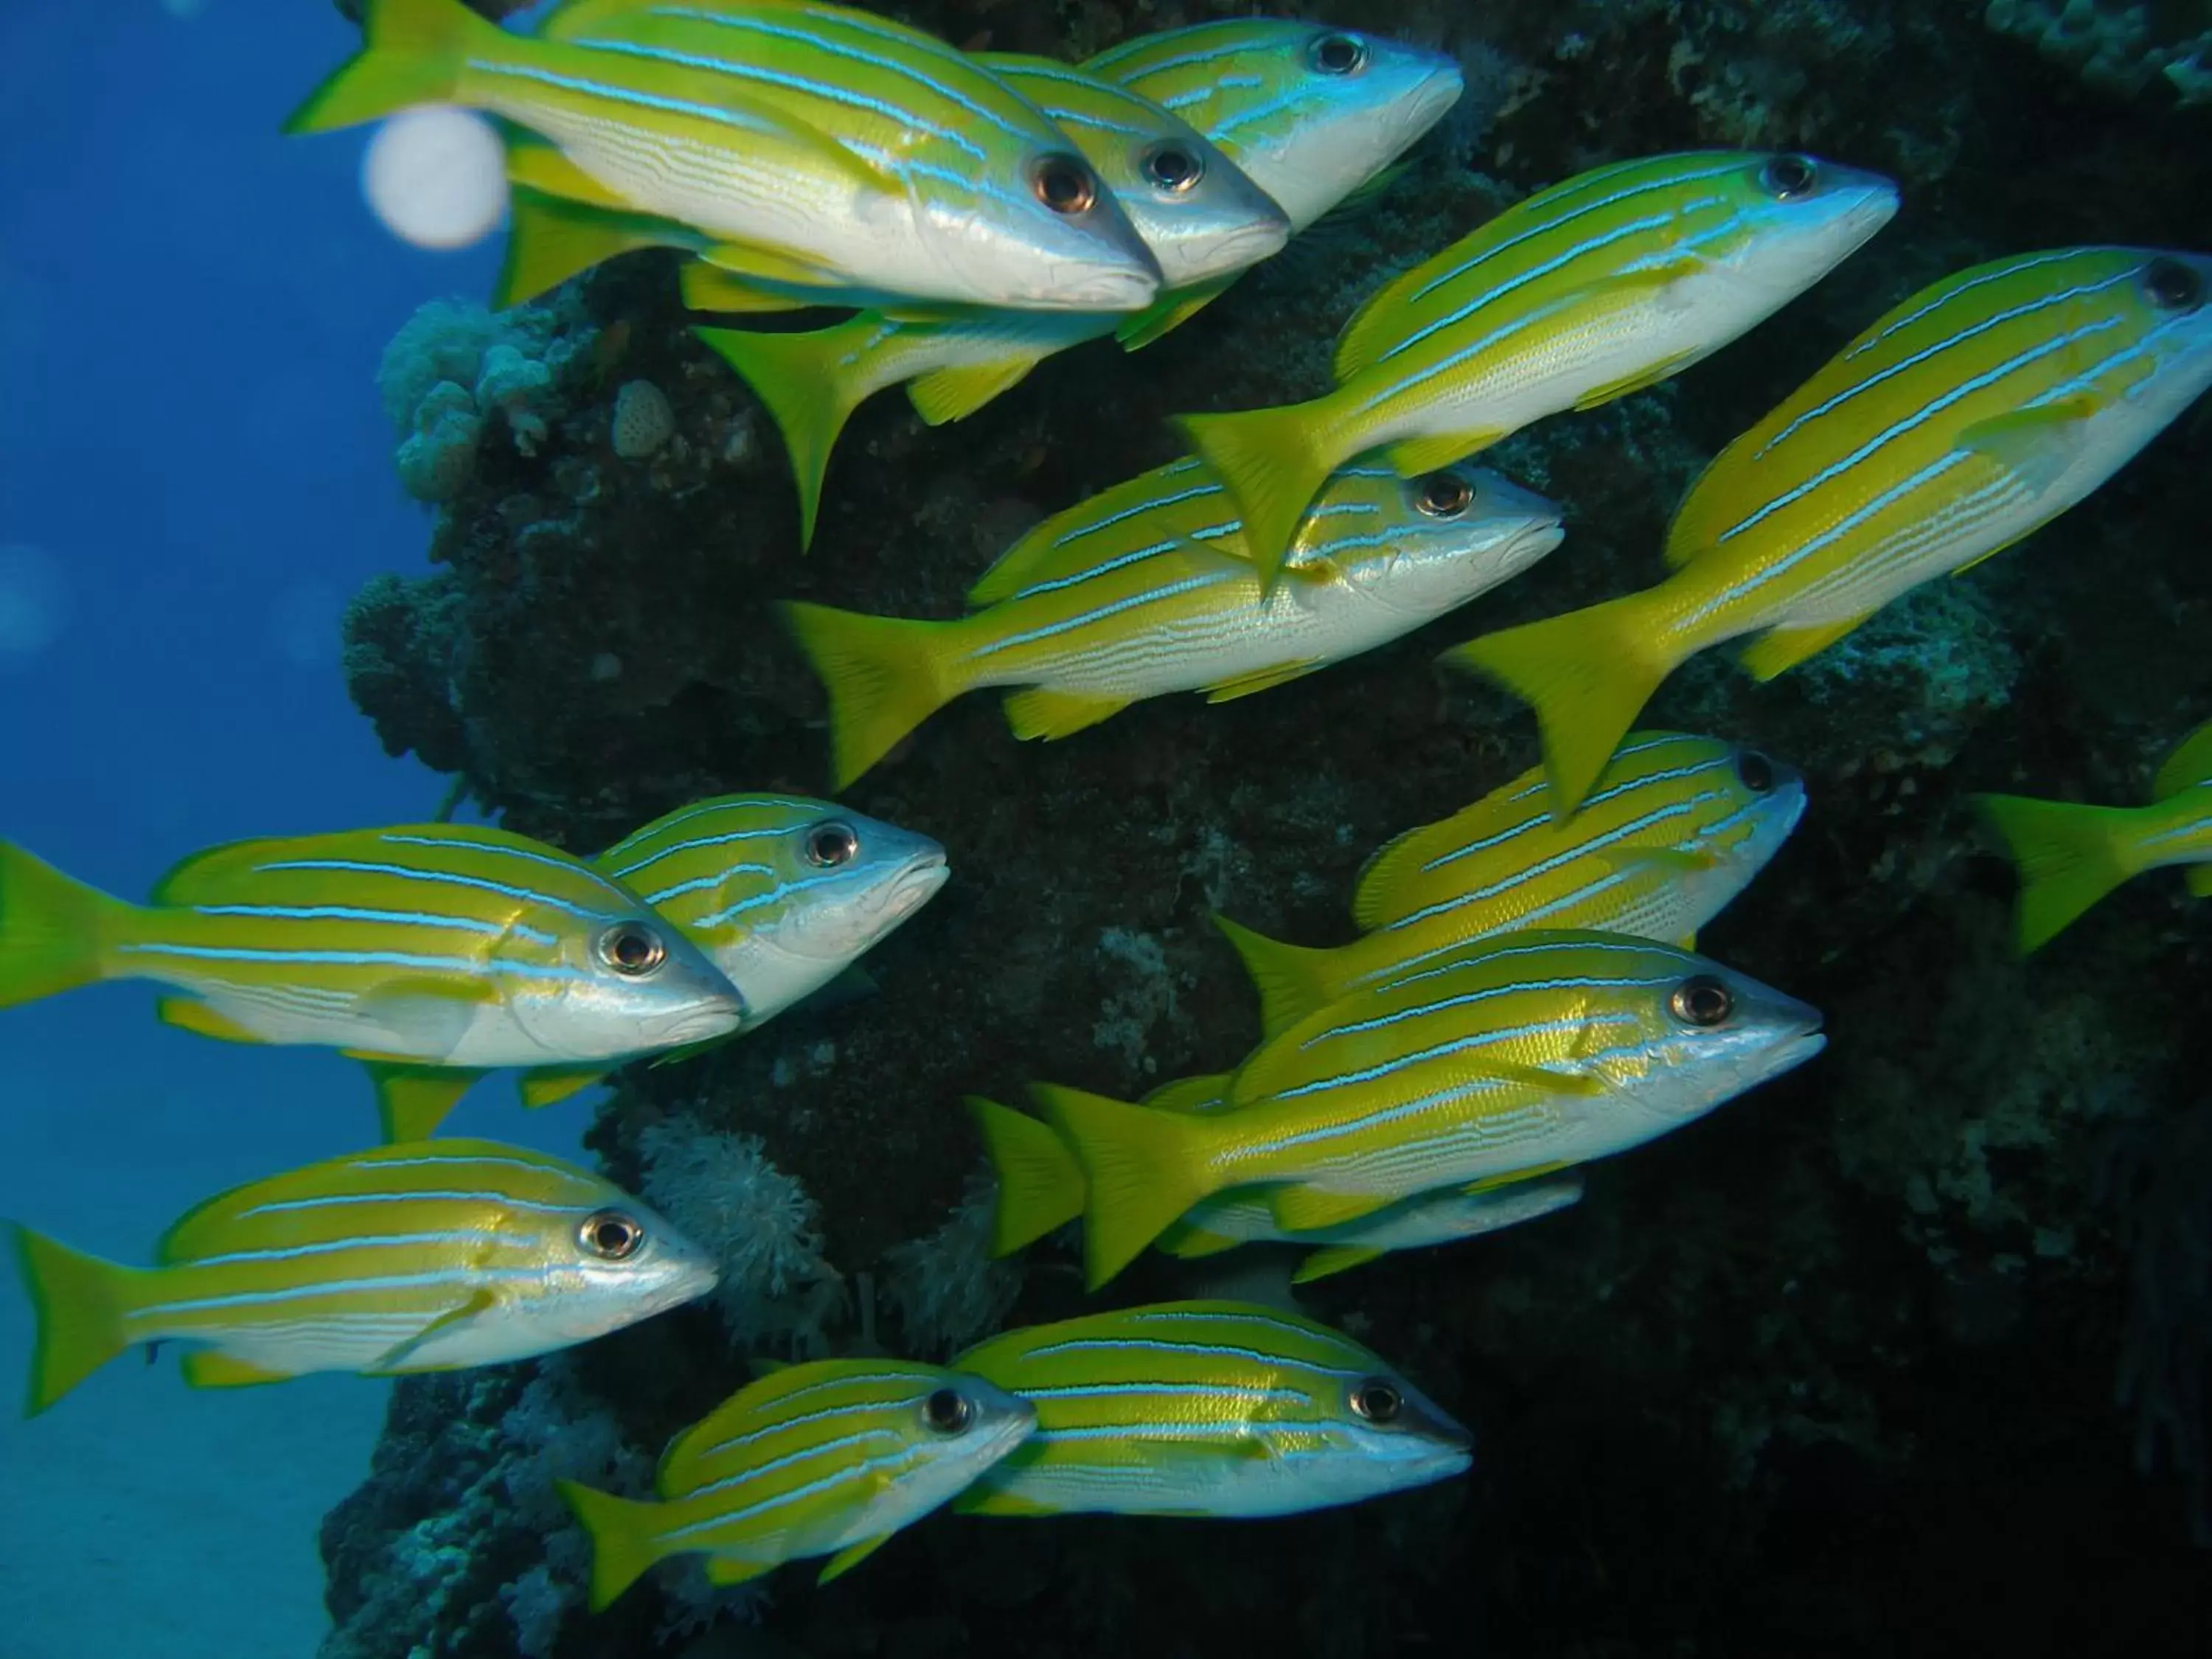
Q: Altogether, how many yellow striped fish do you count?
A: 15